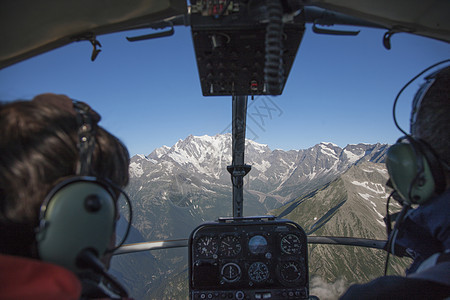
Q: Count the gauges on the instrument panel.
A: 7